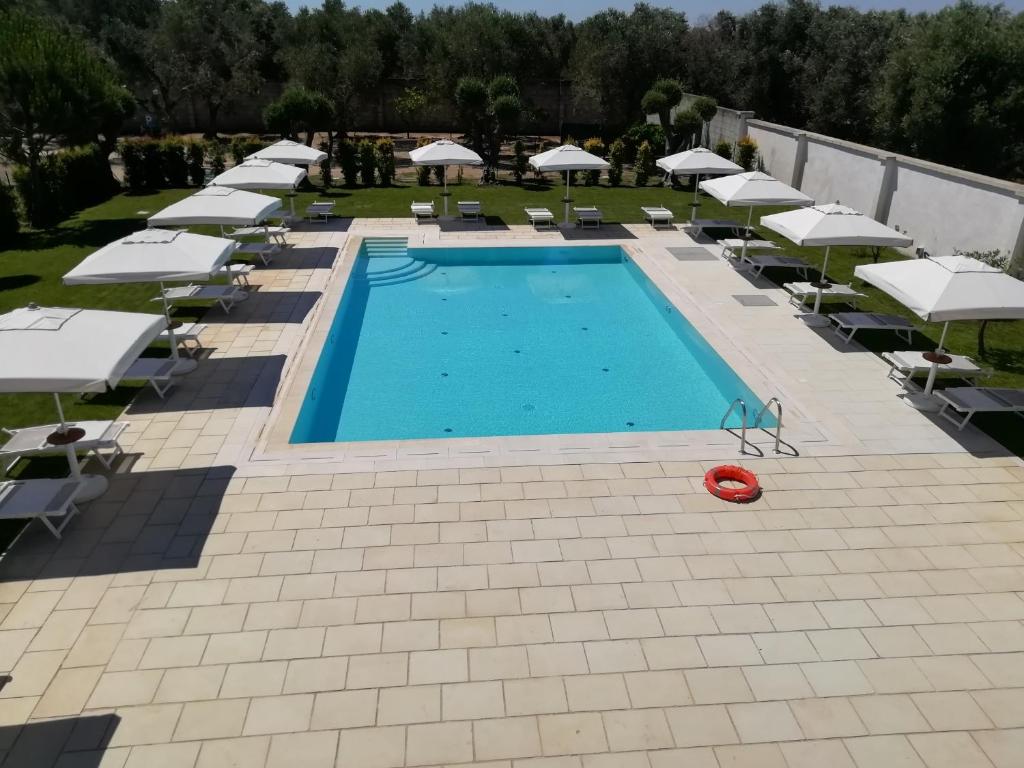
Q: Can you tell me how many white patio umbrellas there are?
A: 11